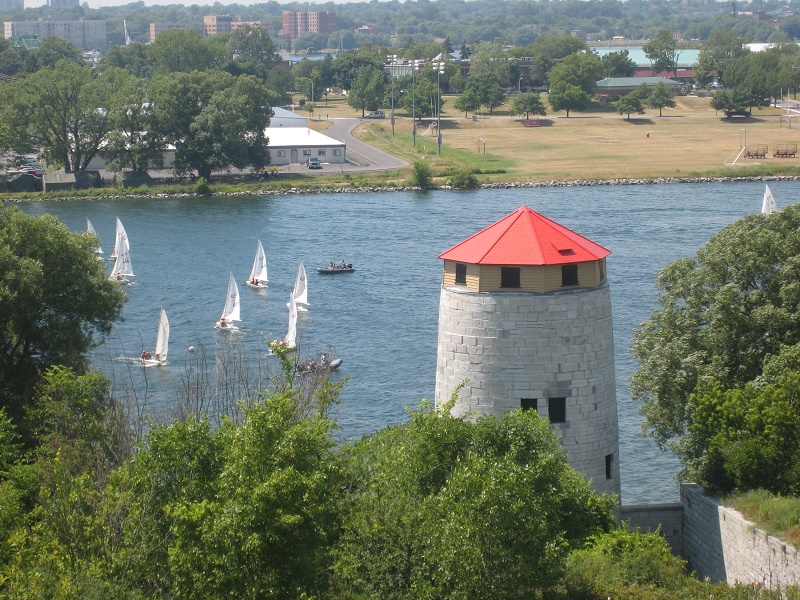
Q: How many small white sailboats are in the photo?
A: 9